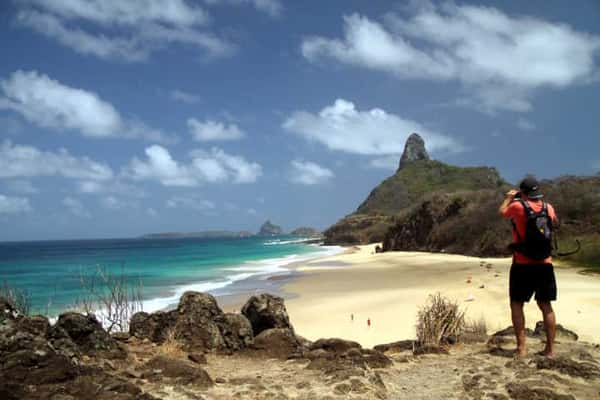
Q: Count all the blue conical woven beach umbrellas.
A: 0